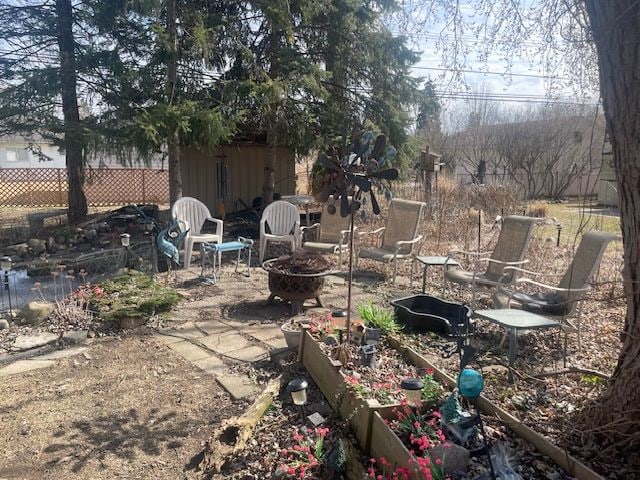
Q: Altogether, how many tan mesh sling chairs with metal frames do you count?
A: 4